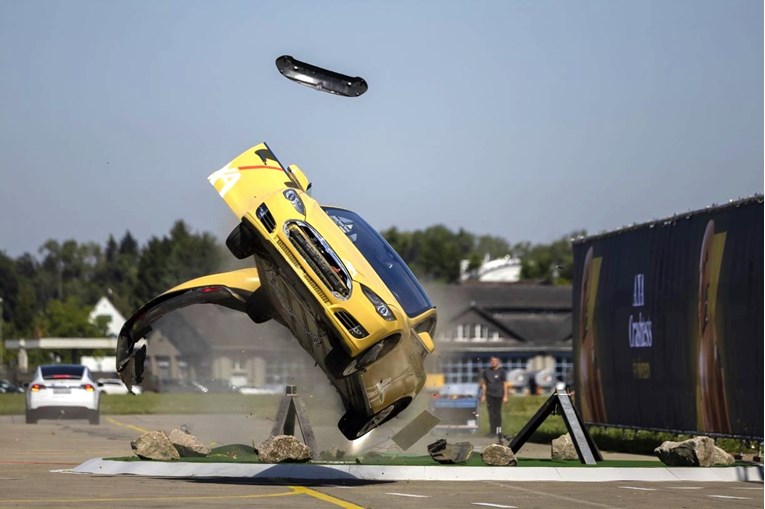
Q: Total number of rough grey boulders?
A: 7